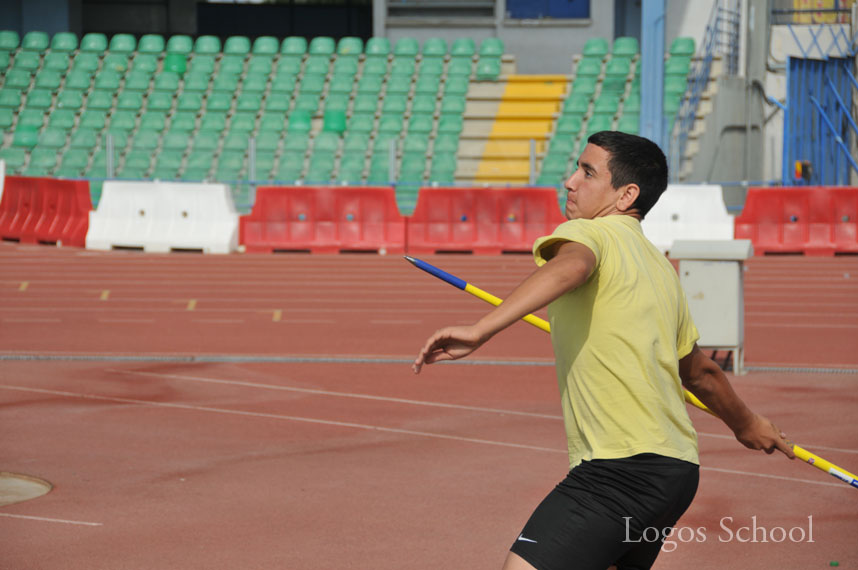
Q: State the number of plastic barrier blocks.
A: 6